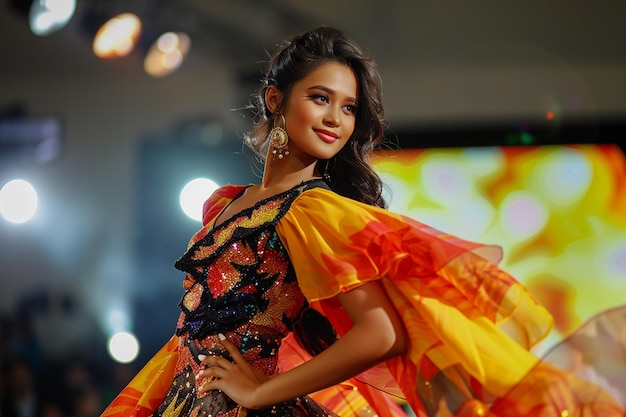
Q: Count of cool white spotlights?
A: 4